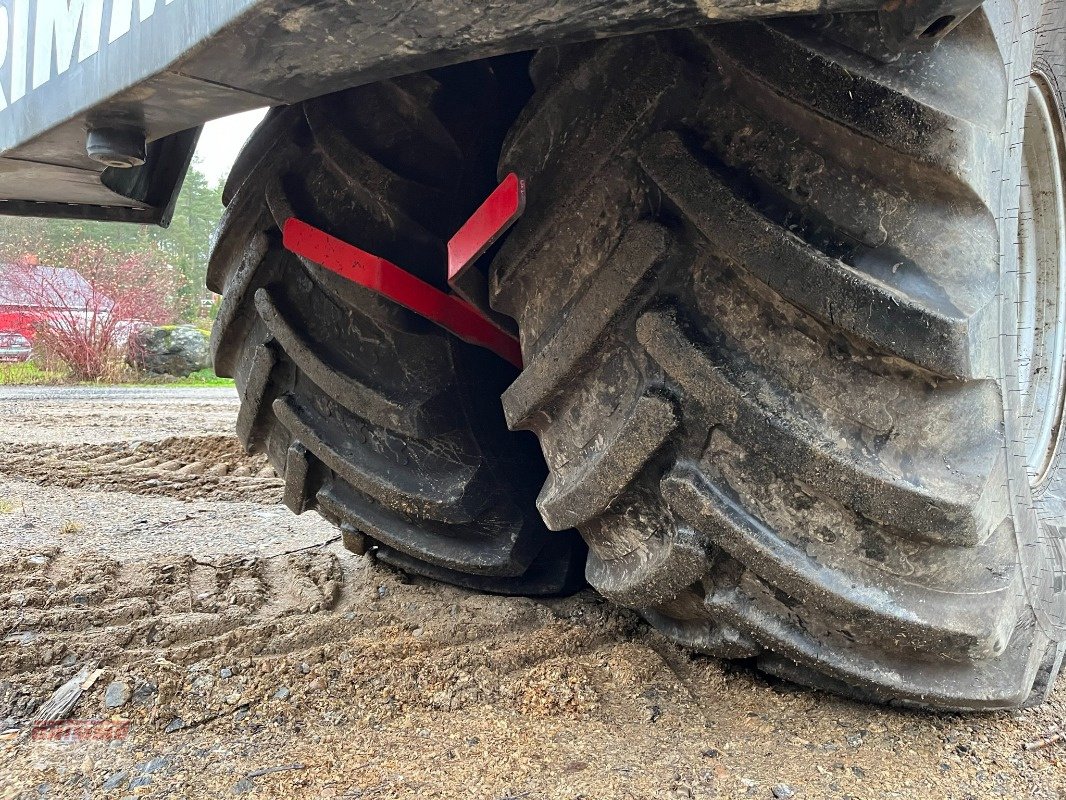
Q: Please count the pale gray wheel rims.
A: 1